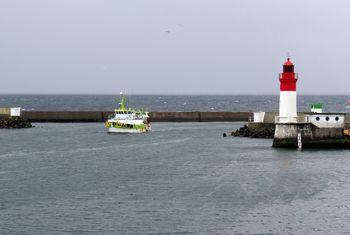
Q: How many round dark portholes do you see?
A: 3